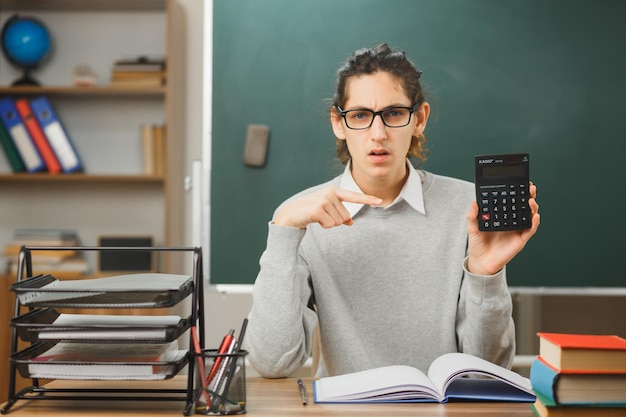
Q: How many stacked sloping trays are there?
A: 3